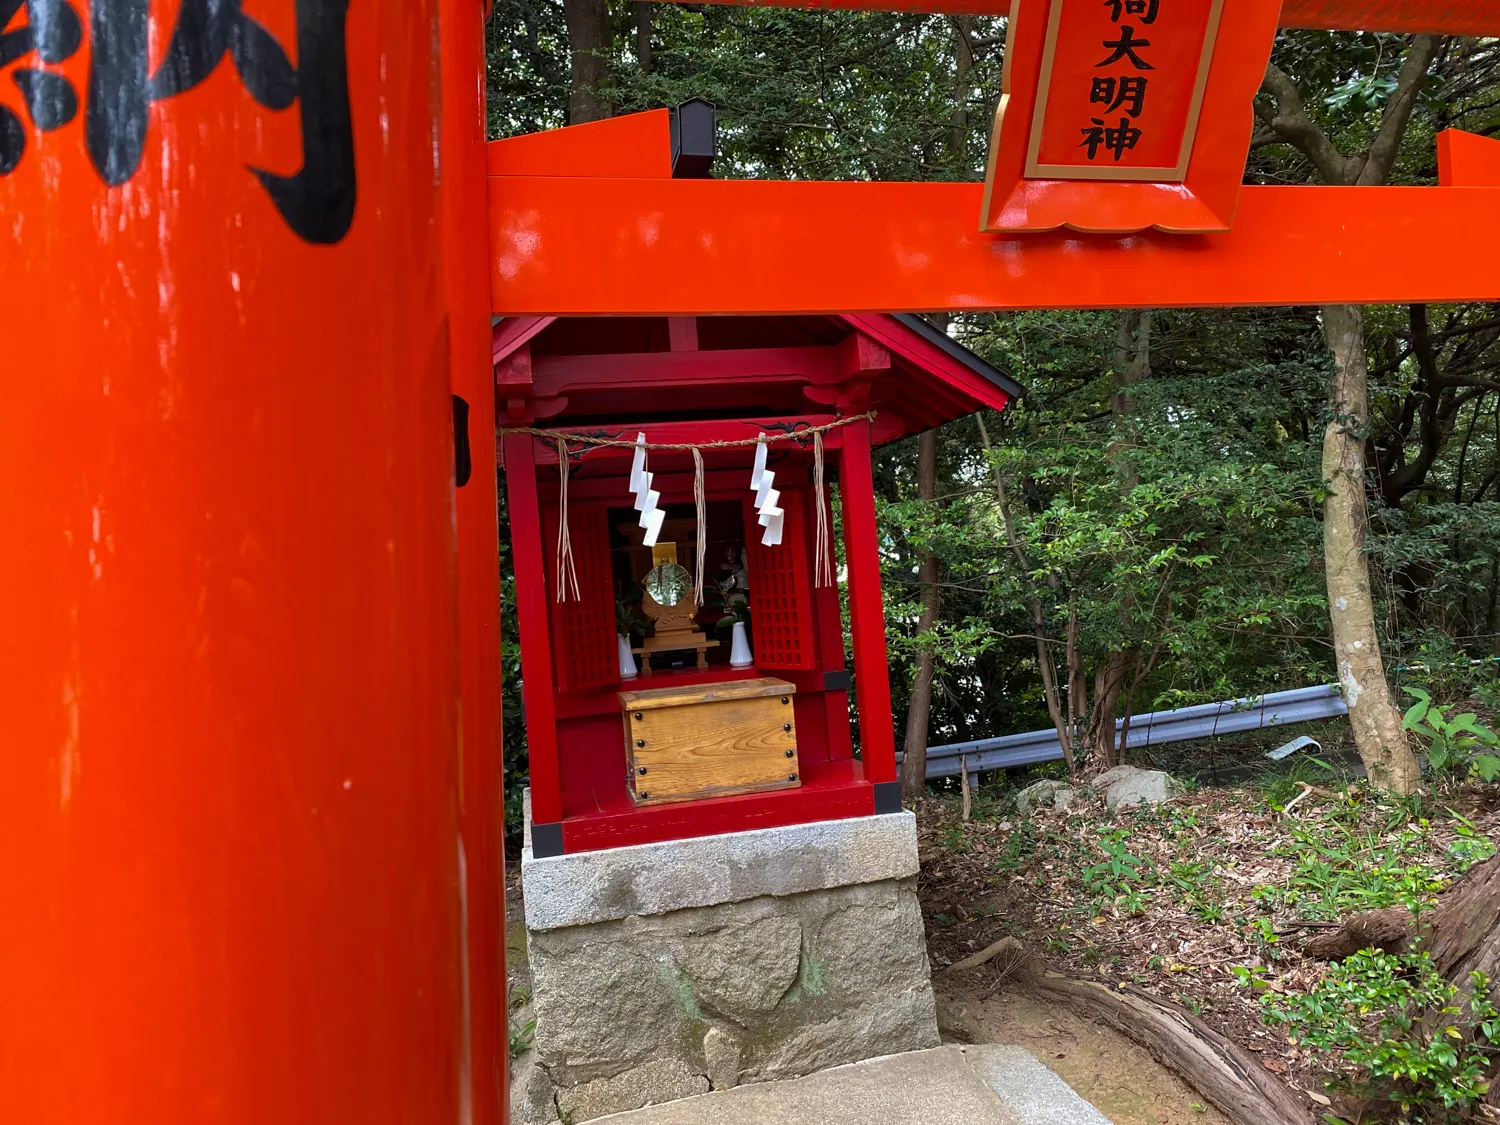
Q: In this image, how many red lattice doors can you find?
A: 2